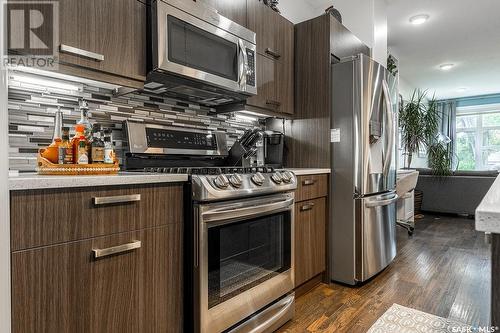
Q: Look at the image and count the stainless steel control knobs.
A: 5